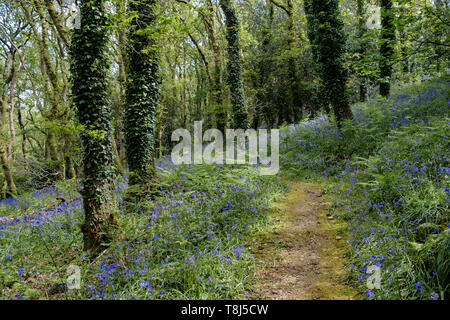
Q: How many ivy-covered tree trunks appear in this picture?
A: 5